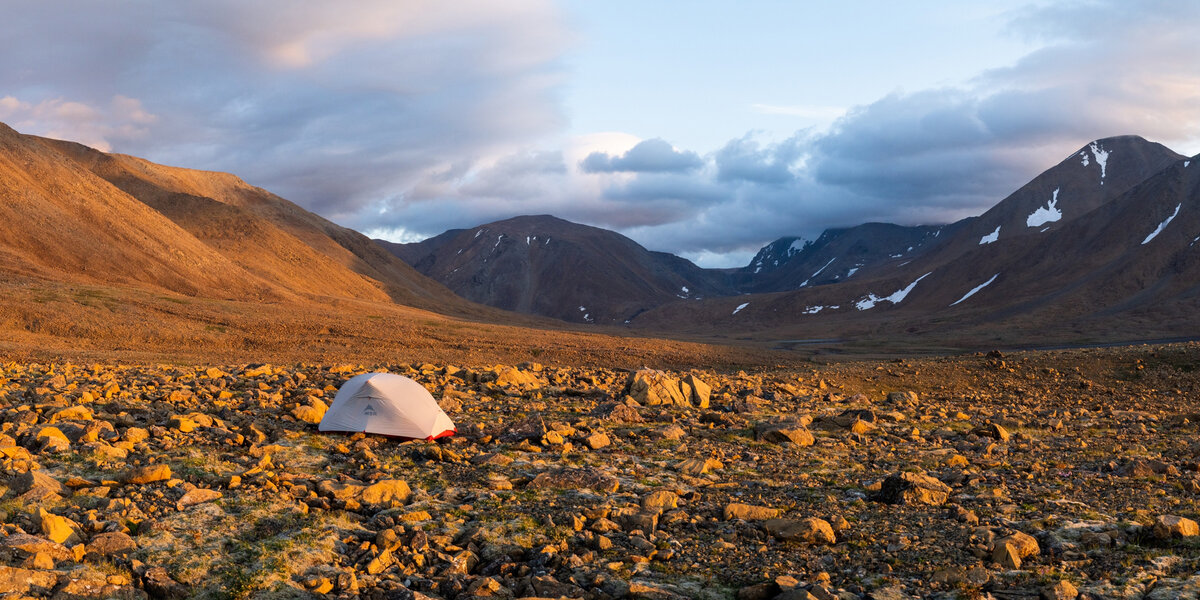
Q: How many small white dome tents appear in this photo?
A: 1